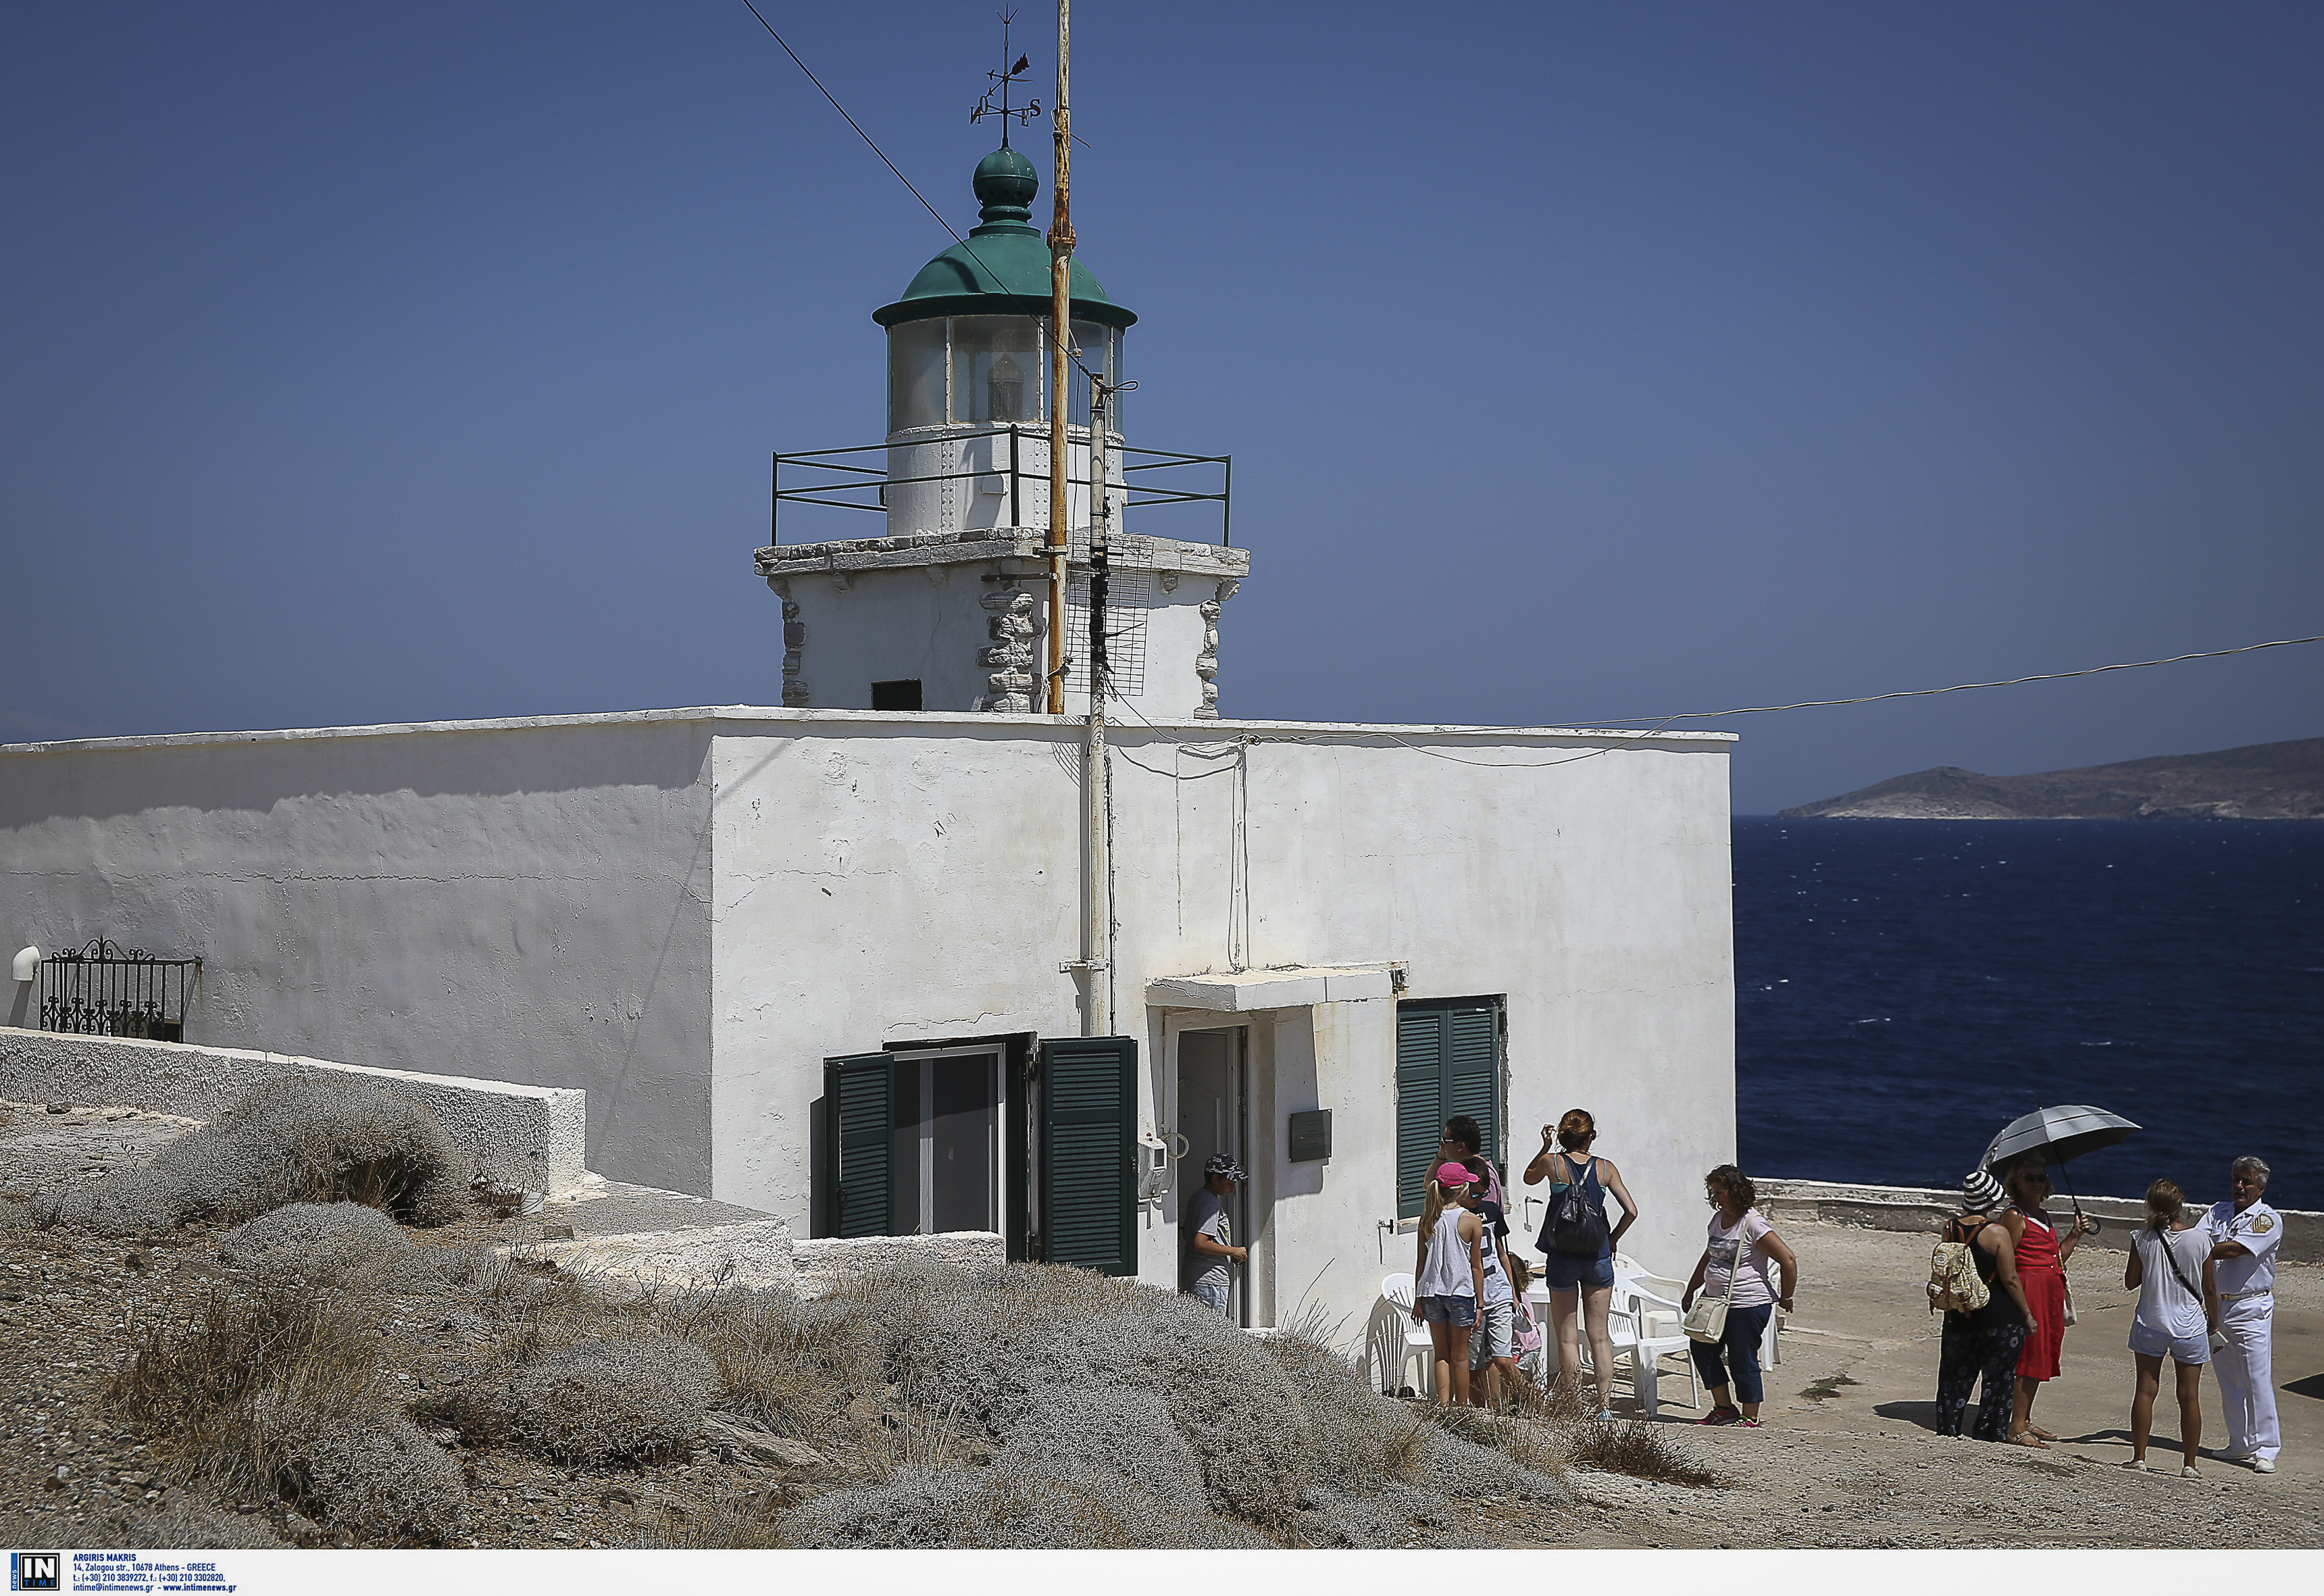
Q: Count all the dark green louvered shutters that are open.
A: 2